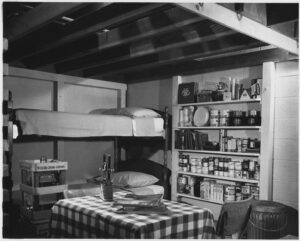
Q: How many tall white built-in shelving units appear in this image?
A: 1